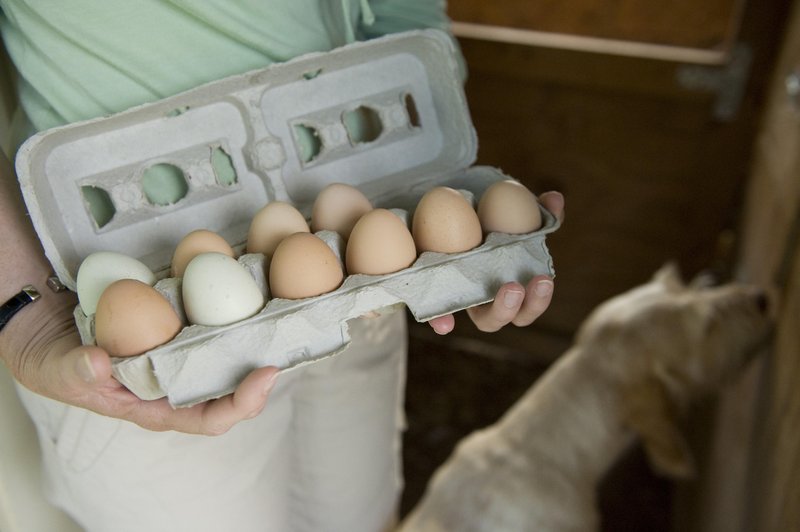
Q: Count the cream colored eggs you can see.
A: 2